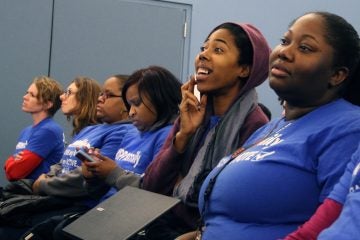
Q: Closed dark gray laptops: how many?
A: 1